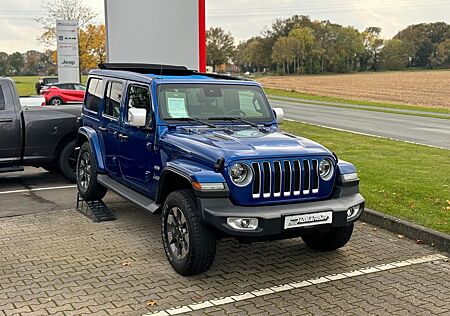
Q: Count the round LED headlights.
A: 2